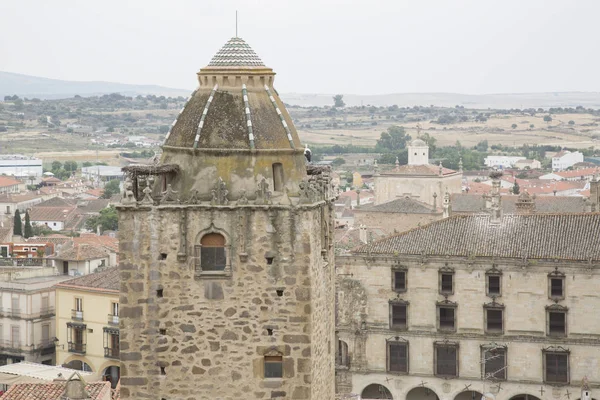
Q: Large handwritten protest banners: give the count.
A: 0